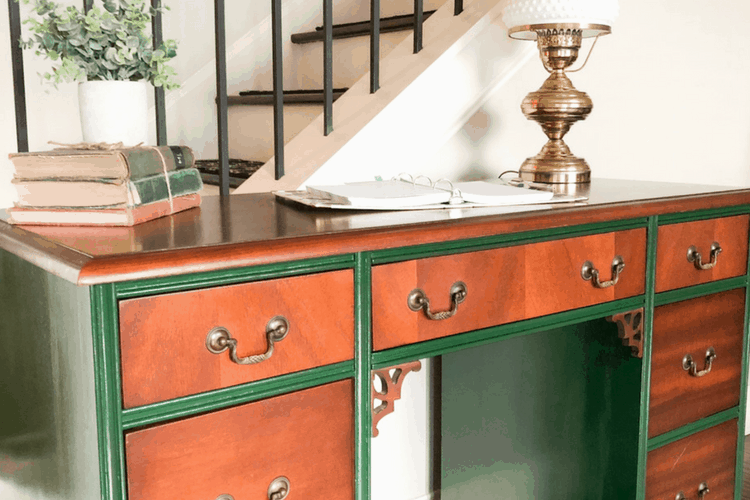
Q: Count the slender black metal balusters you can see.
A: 9